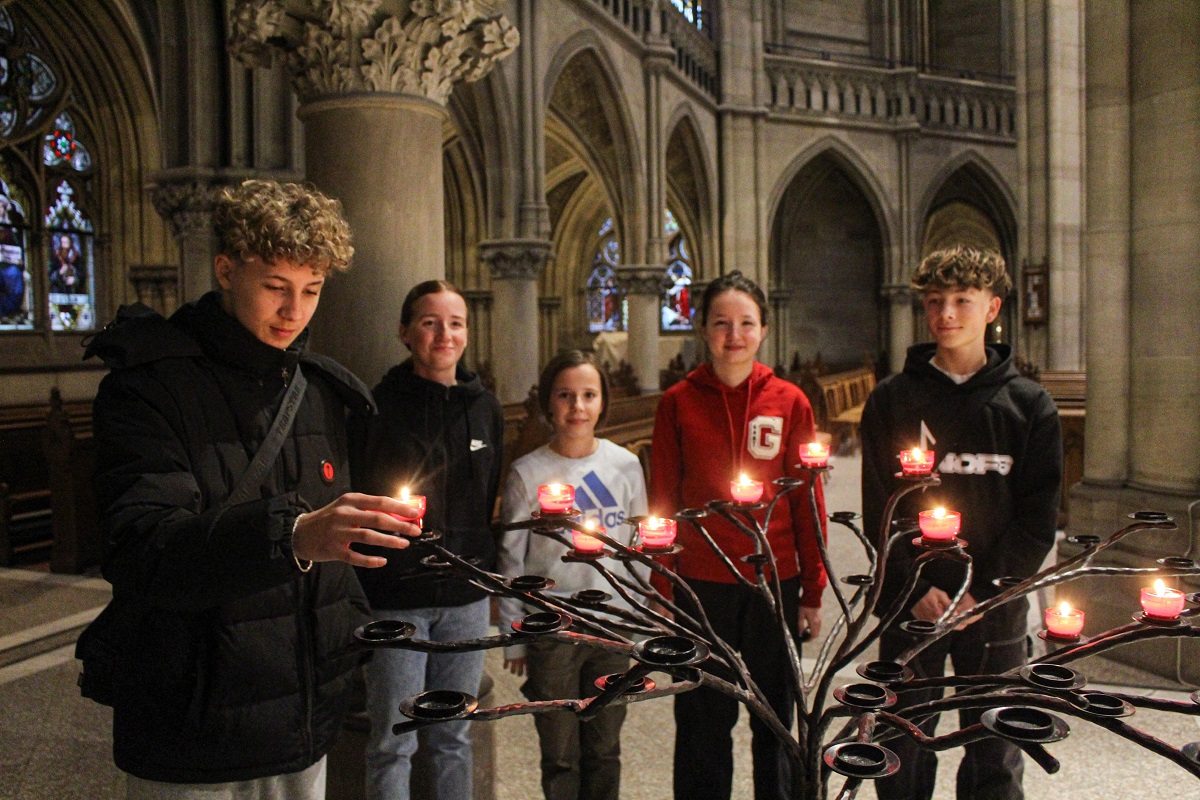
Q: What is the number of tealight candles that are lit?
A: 10